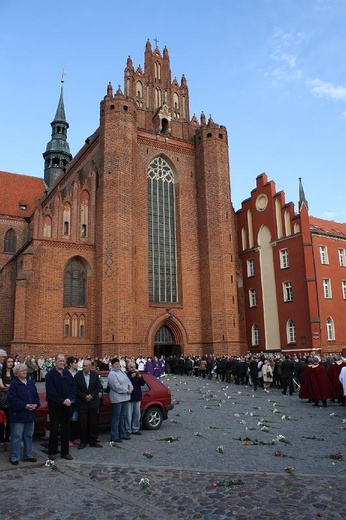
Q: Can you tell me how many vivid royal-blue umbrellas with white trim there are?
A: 0